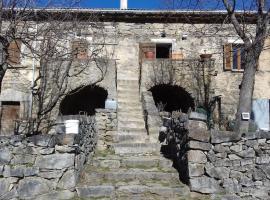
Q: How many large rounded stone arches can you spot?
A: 2